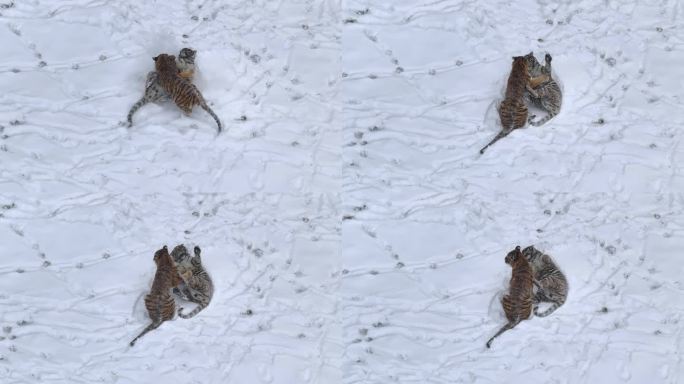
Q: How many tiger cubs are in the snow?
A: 2